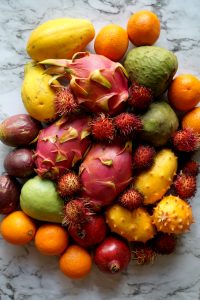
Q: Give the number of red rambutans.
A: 13